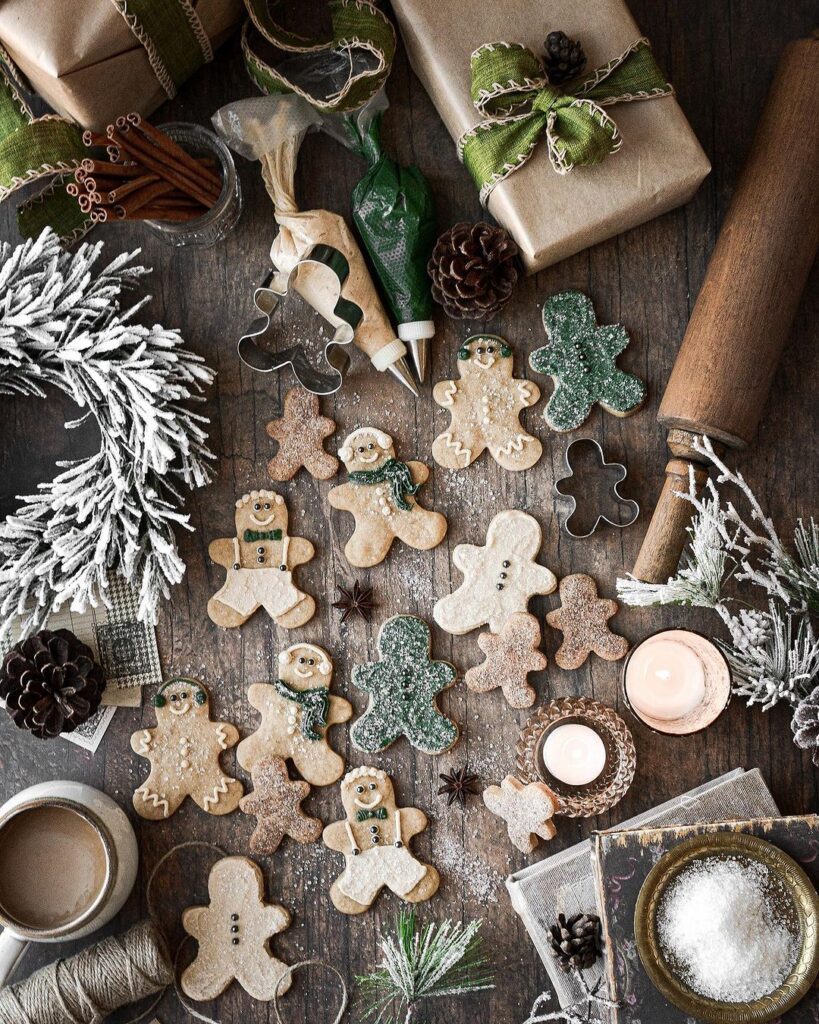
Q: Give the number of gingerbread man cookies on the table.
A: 15